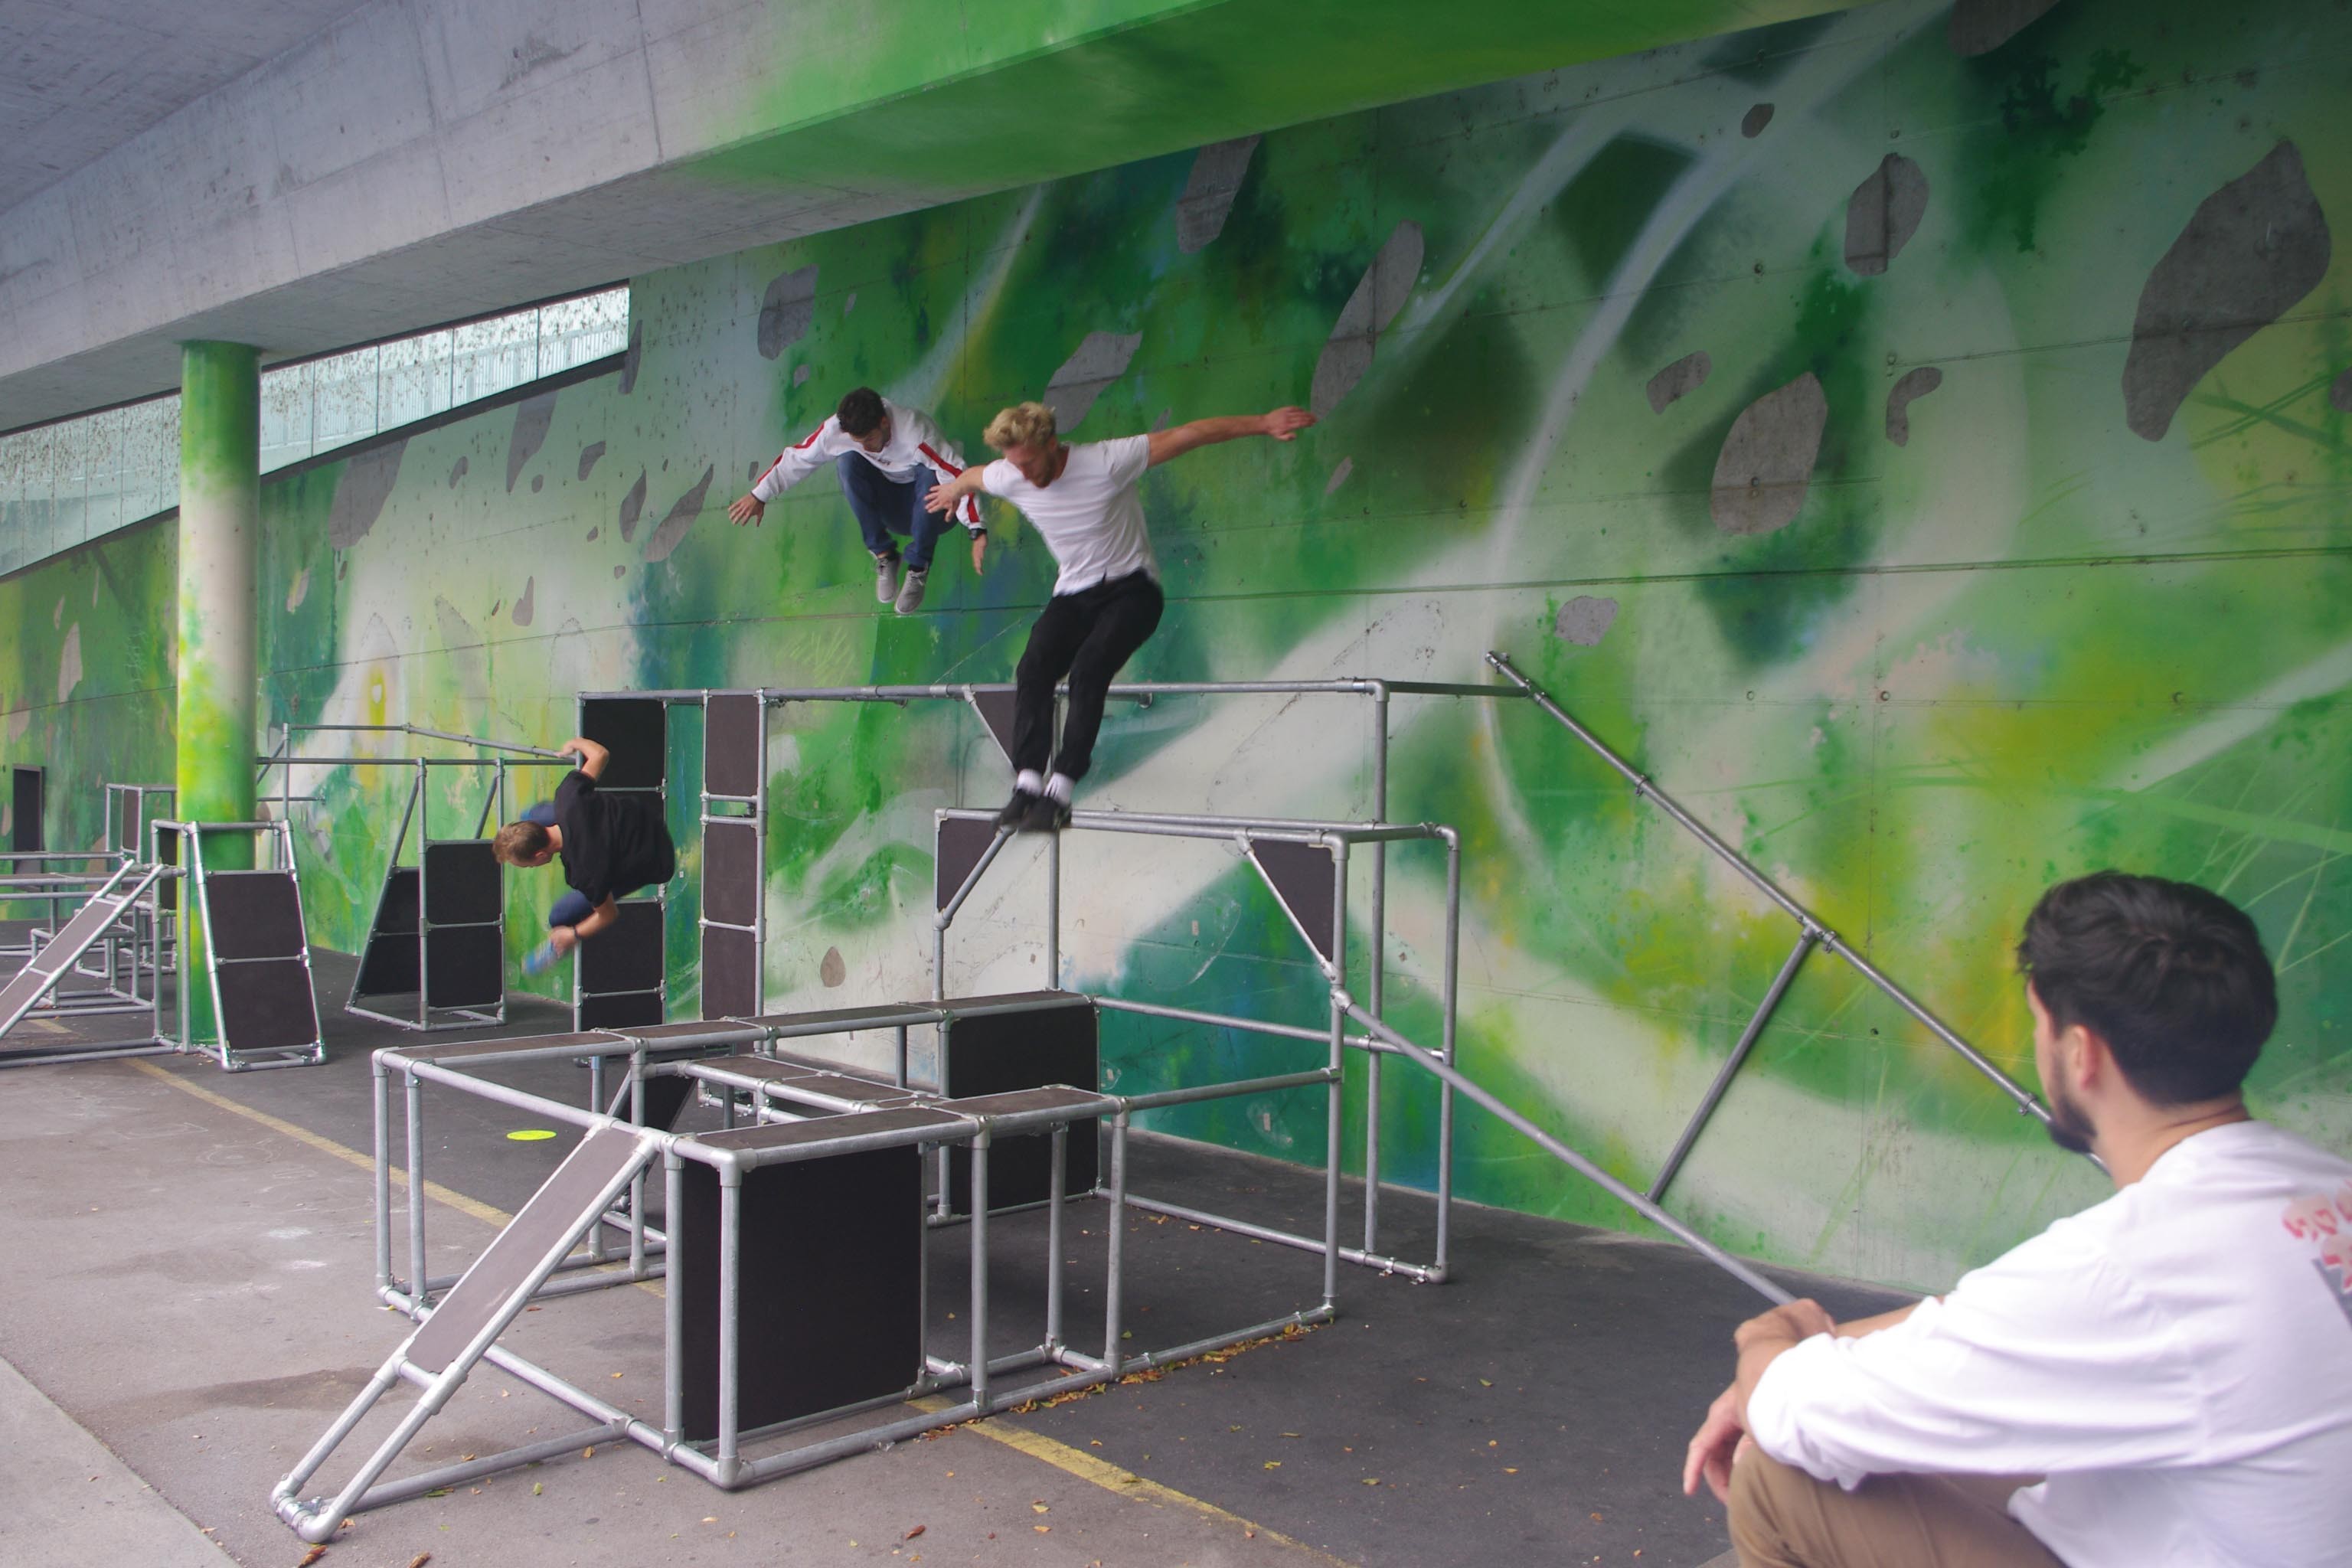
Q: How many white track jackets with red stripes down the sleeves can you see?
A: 1